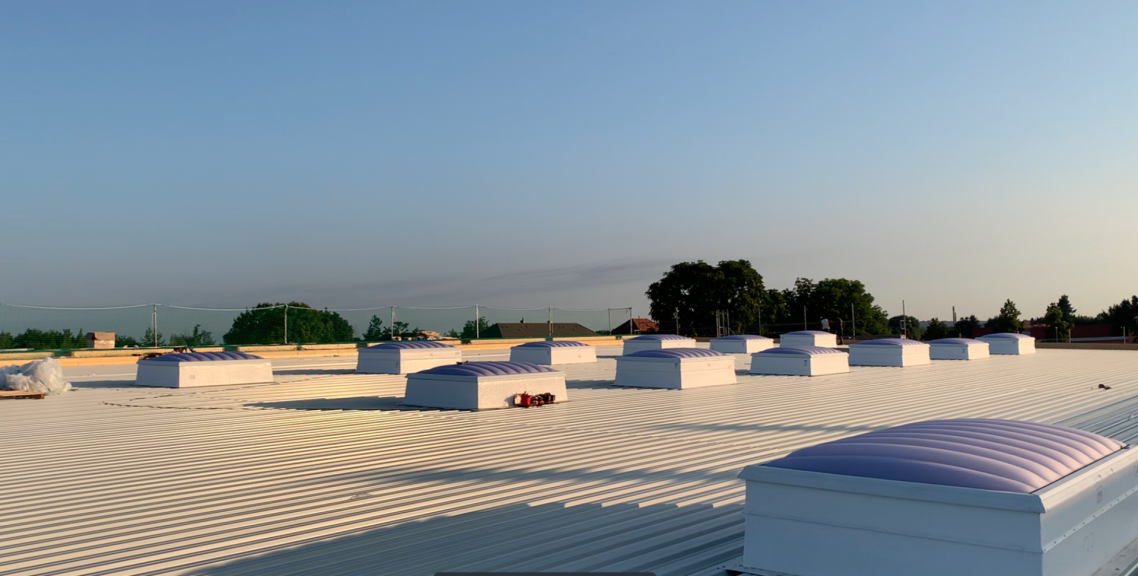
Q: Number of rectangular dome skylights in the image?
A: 13